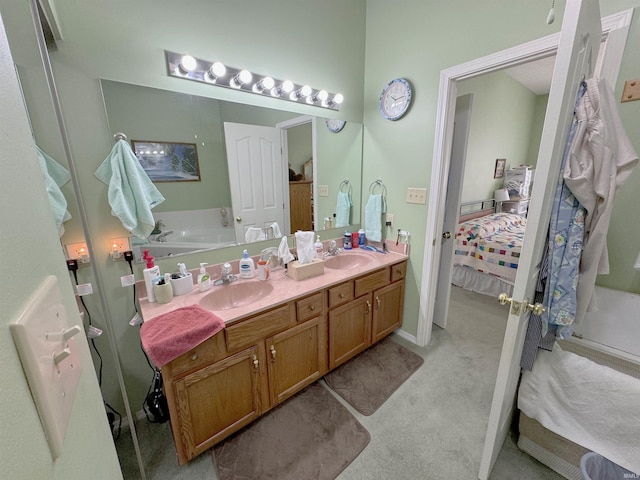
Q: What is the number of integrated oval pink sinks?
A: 2